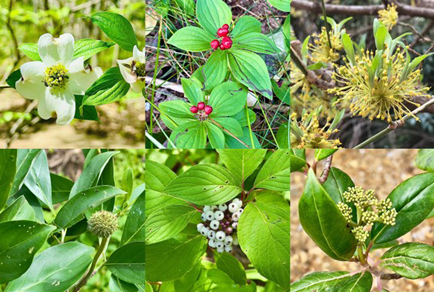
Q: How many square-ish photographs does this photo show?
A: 6